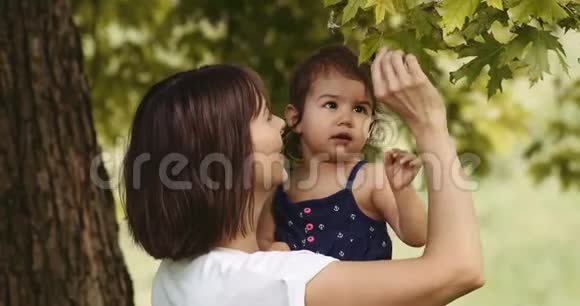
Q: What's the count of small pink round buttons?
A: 3